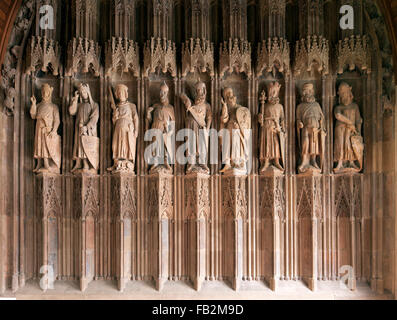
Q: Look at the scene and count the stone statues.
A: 9